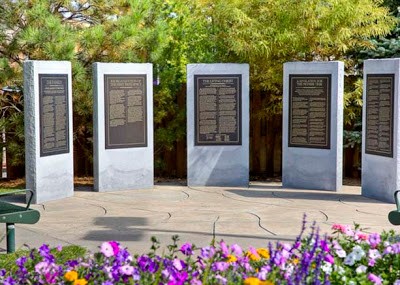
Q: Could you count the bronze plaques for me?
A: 5